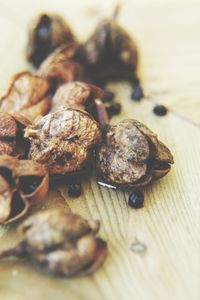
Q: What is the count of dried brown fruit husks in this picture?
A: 10